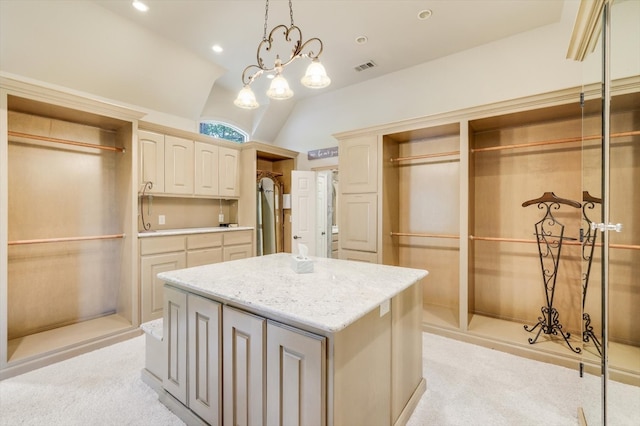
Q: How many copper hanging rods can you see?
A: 6